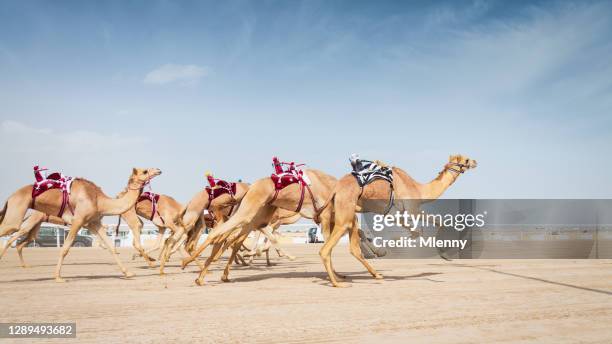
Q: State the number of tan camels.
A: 5